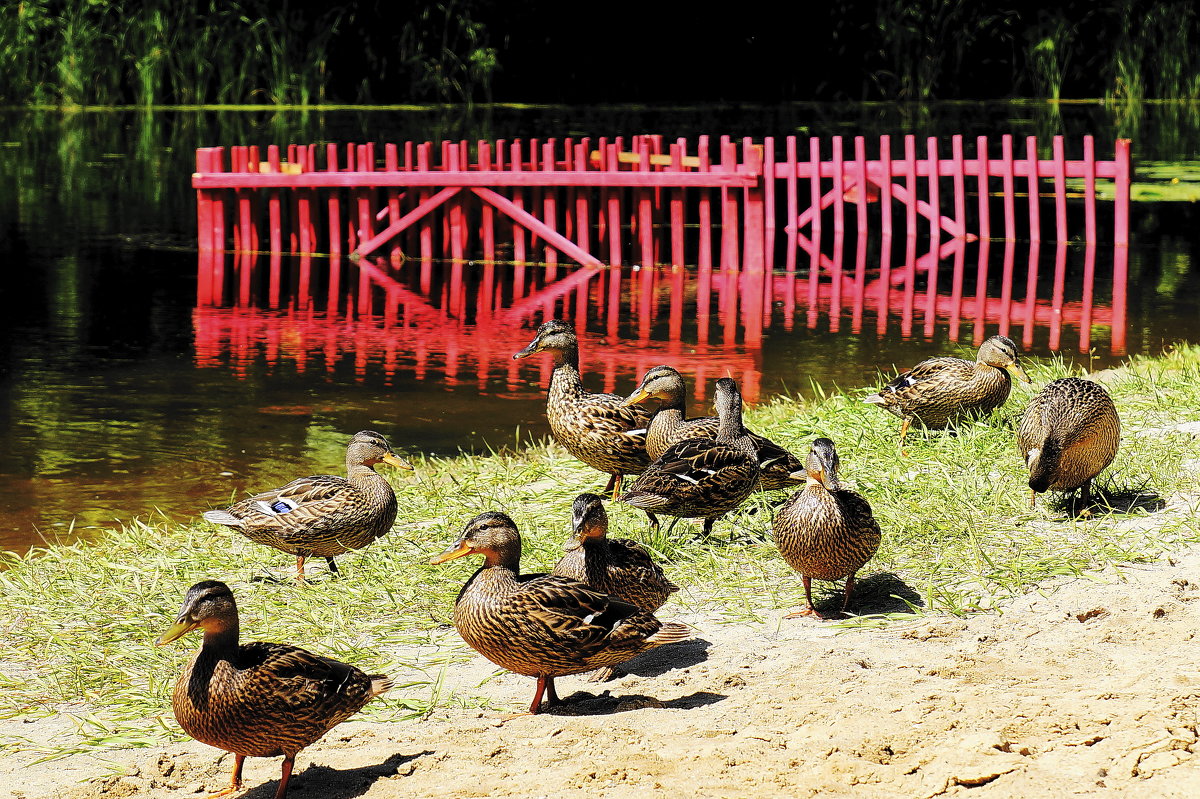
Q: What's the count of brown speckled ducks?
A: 10